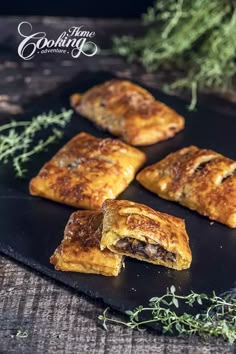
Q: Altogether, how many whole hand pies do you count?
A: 3